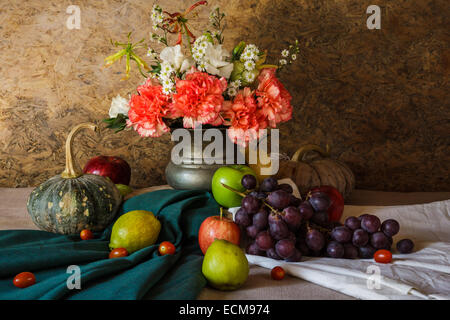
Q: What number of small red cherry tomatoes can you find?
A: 6